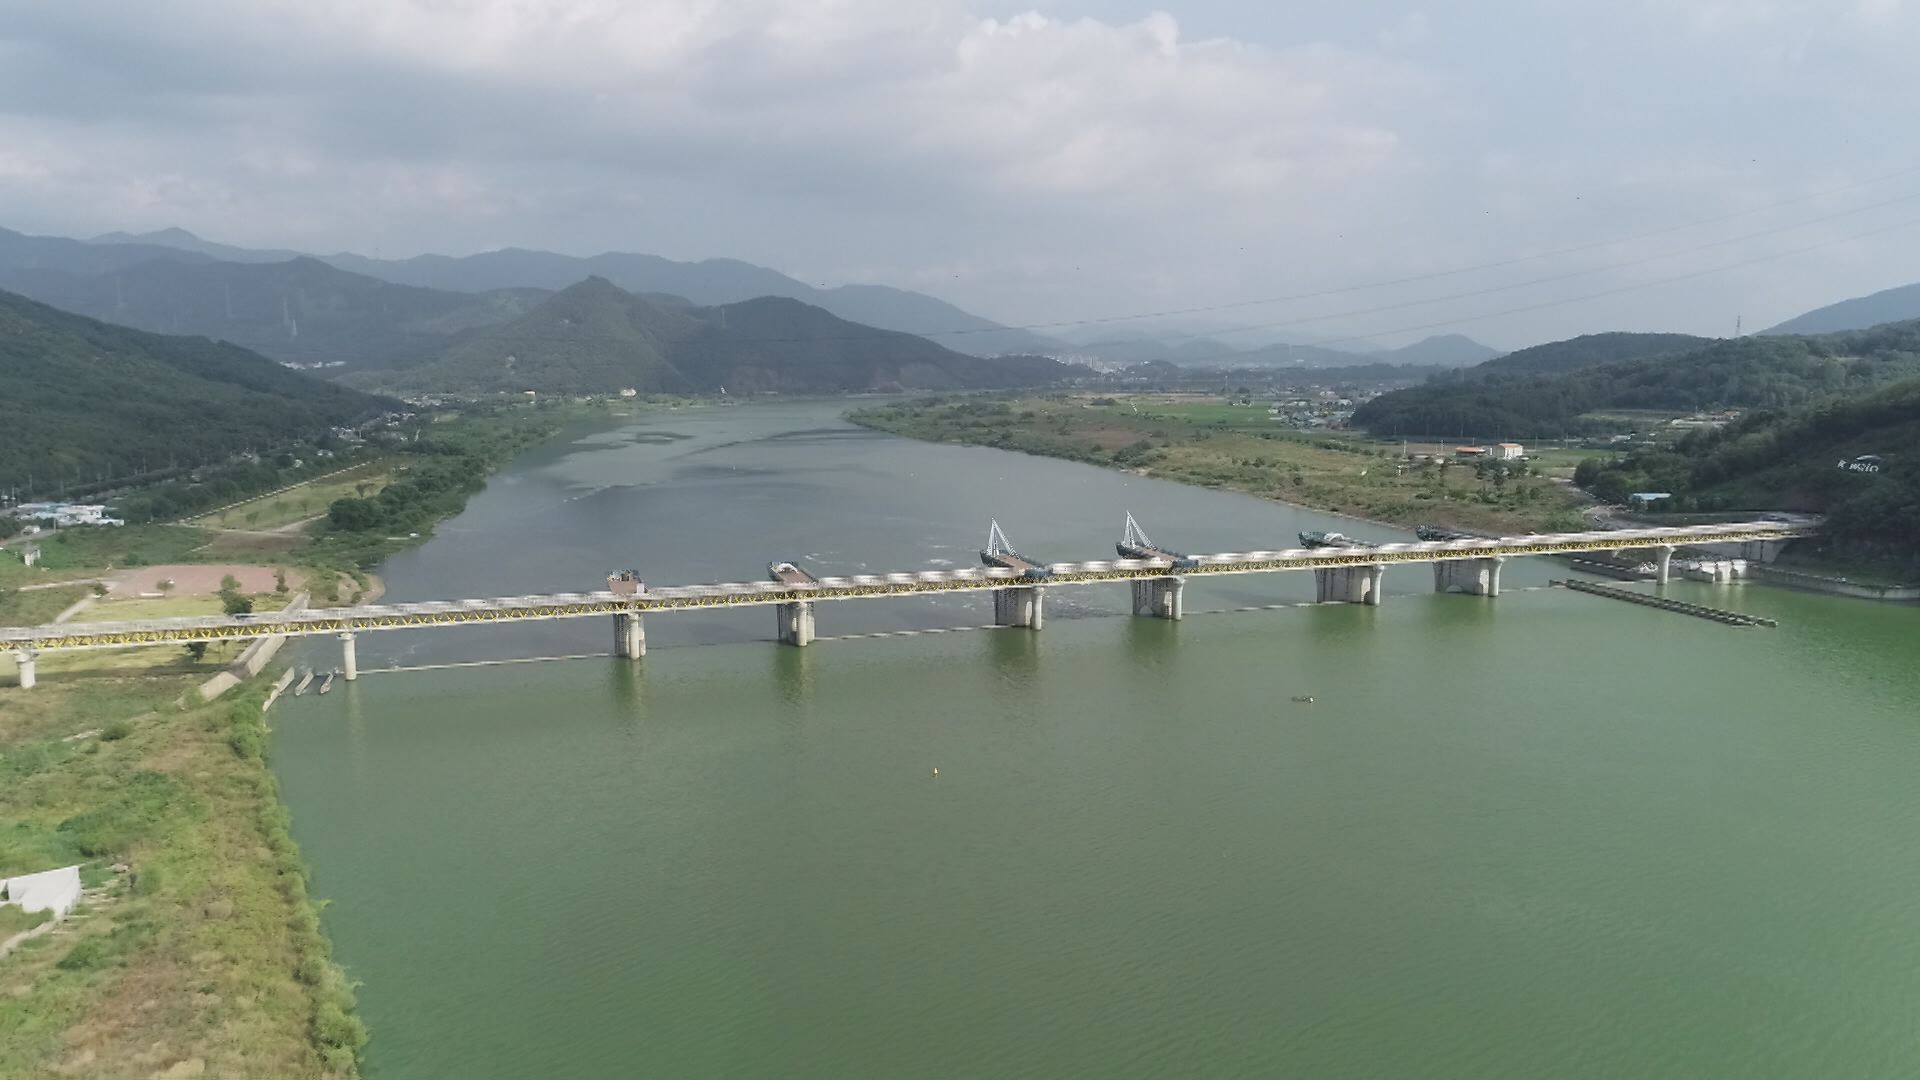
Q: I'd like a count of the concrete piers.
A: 9